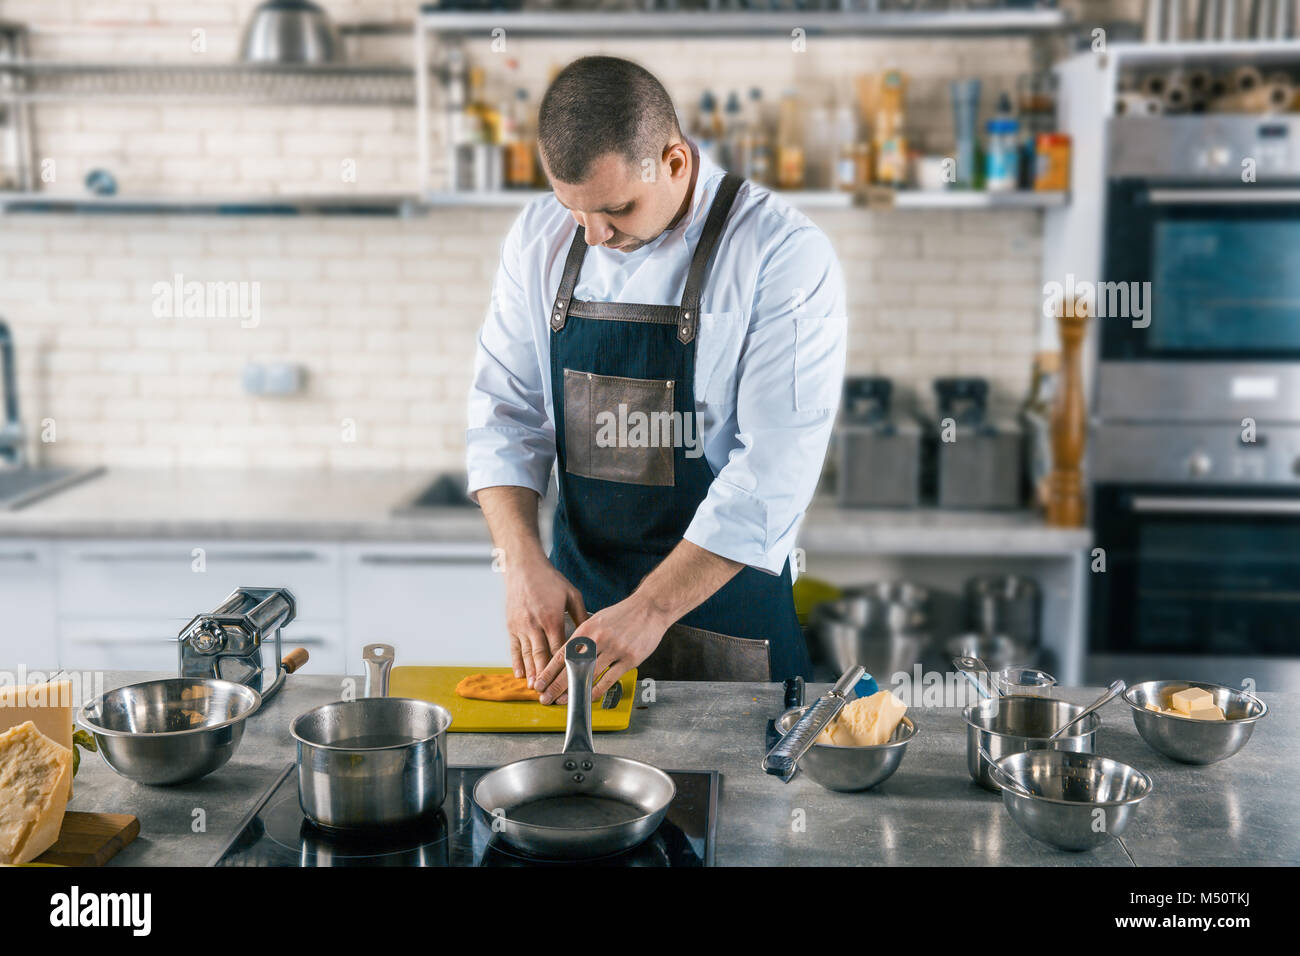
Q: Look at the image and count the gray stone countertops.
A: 2